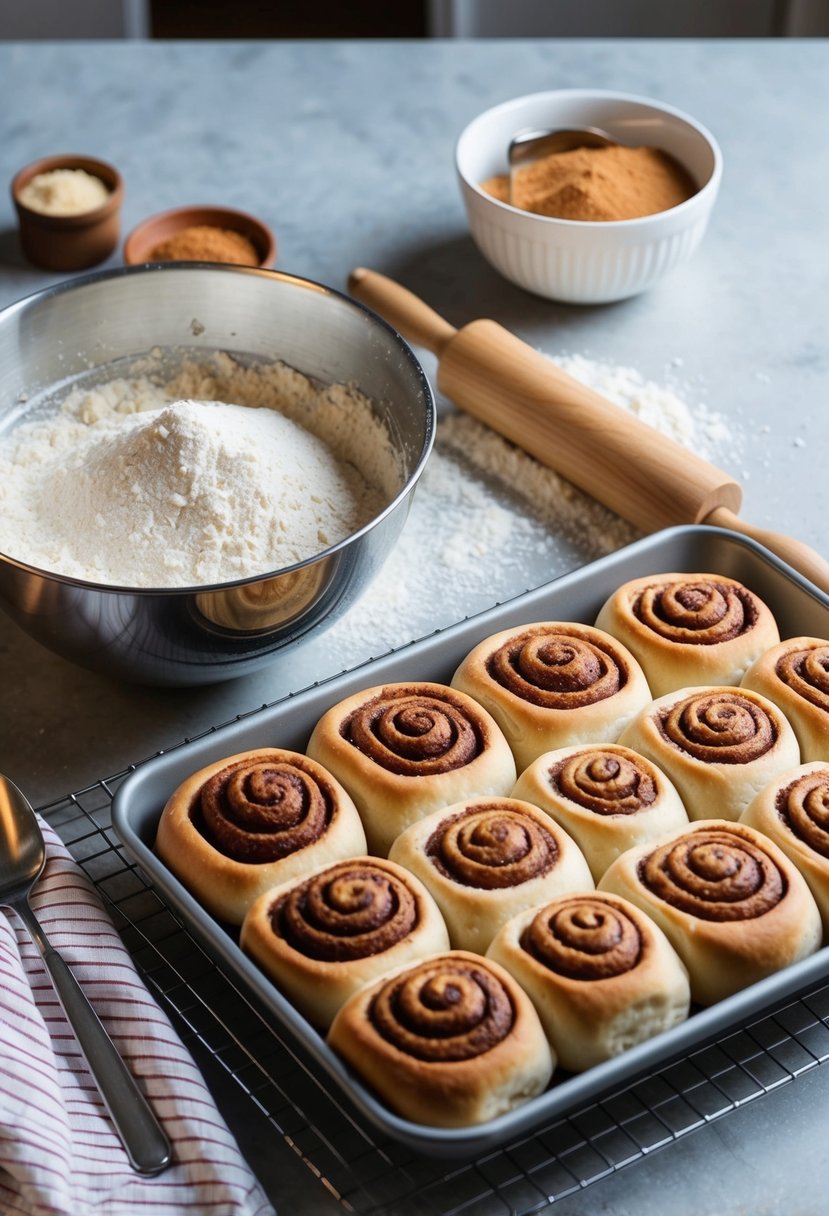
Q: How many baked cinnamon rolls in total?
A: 13